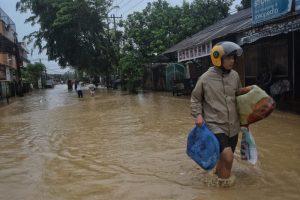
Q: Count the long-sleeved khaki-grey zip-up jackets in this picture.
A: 1